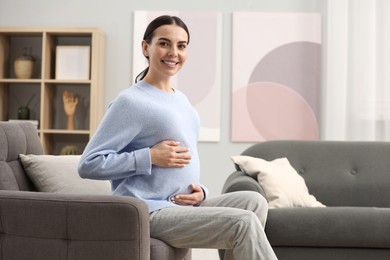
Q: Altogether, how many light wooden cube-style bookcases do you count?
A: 1